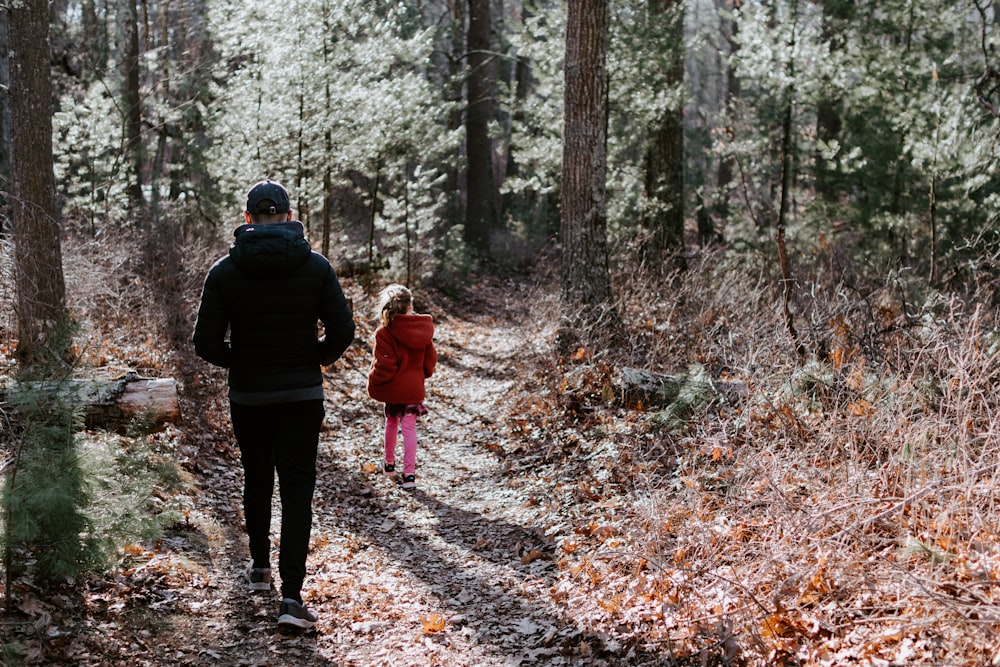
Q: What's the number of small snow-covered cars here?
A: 0